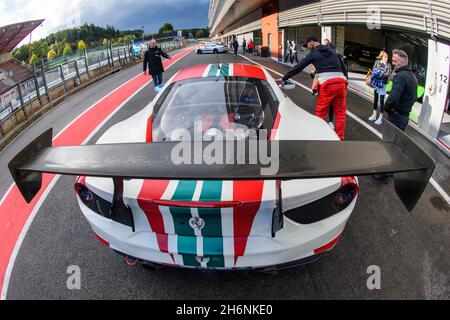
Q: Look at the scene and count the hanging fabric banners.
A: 0